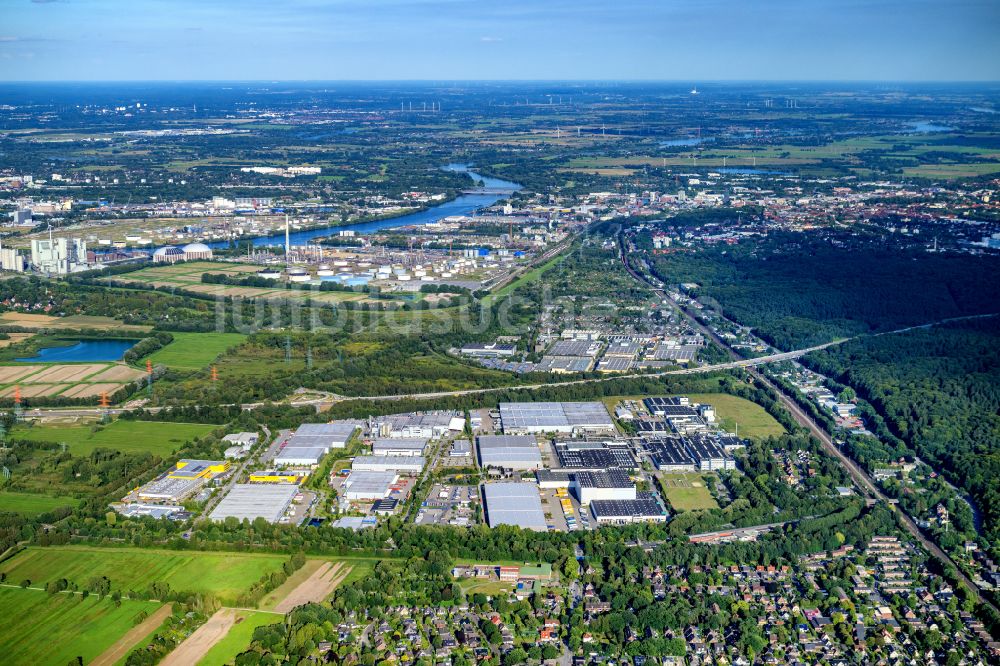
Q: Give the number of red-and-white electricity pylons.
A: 4